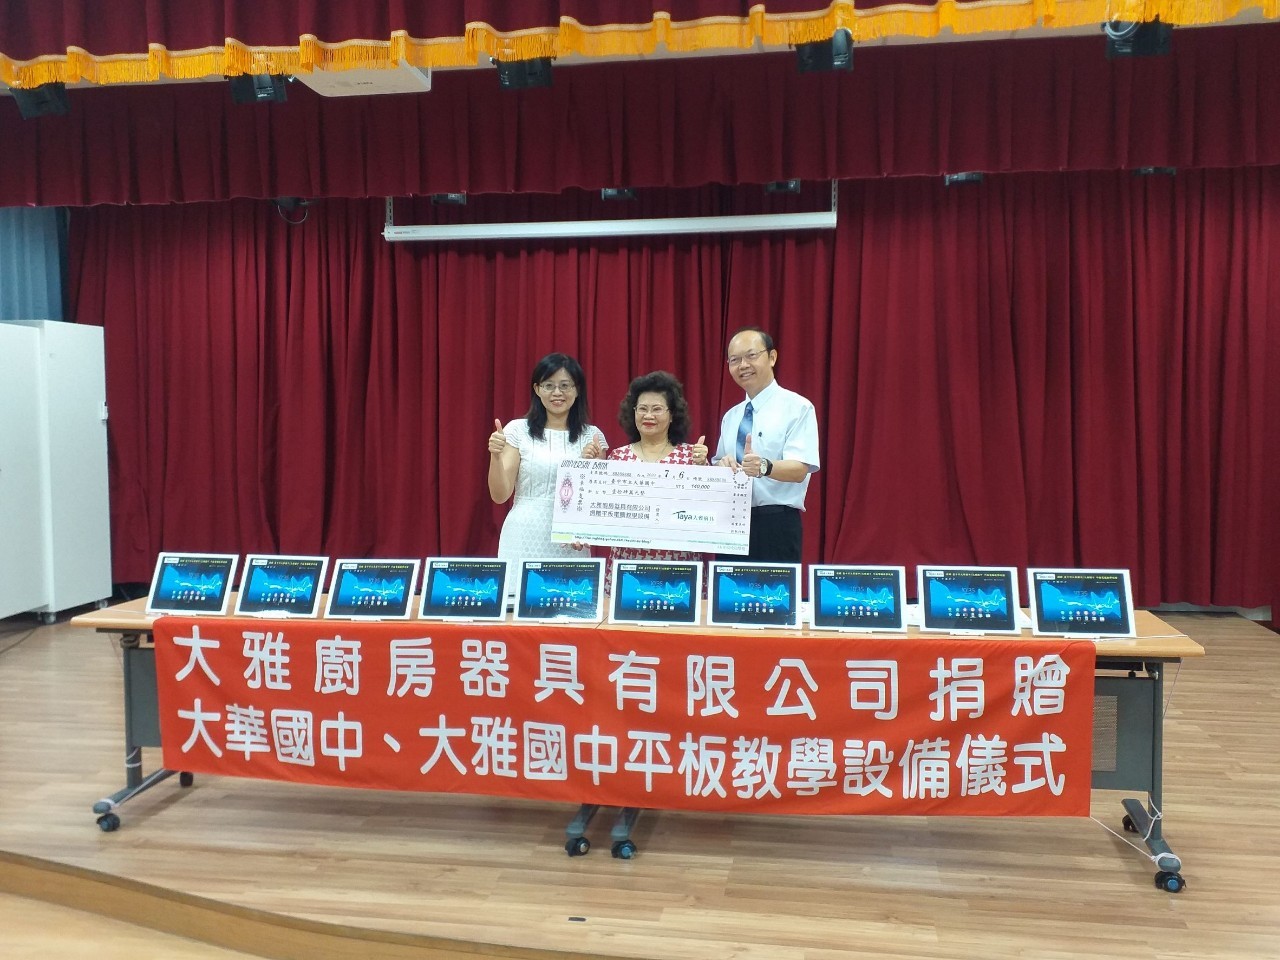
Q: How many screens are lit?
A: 10